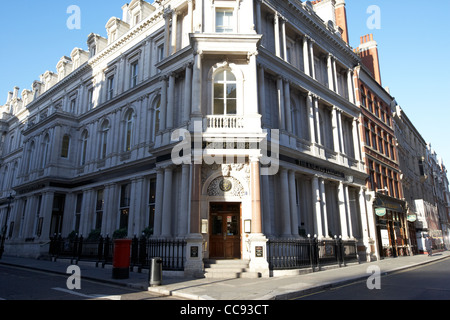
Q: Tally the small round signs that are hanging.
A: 2